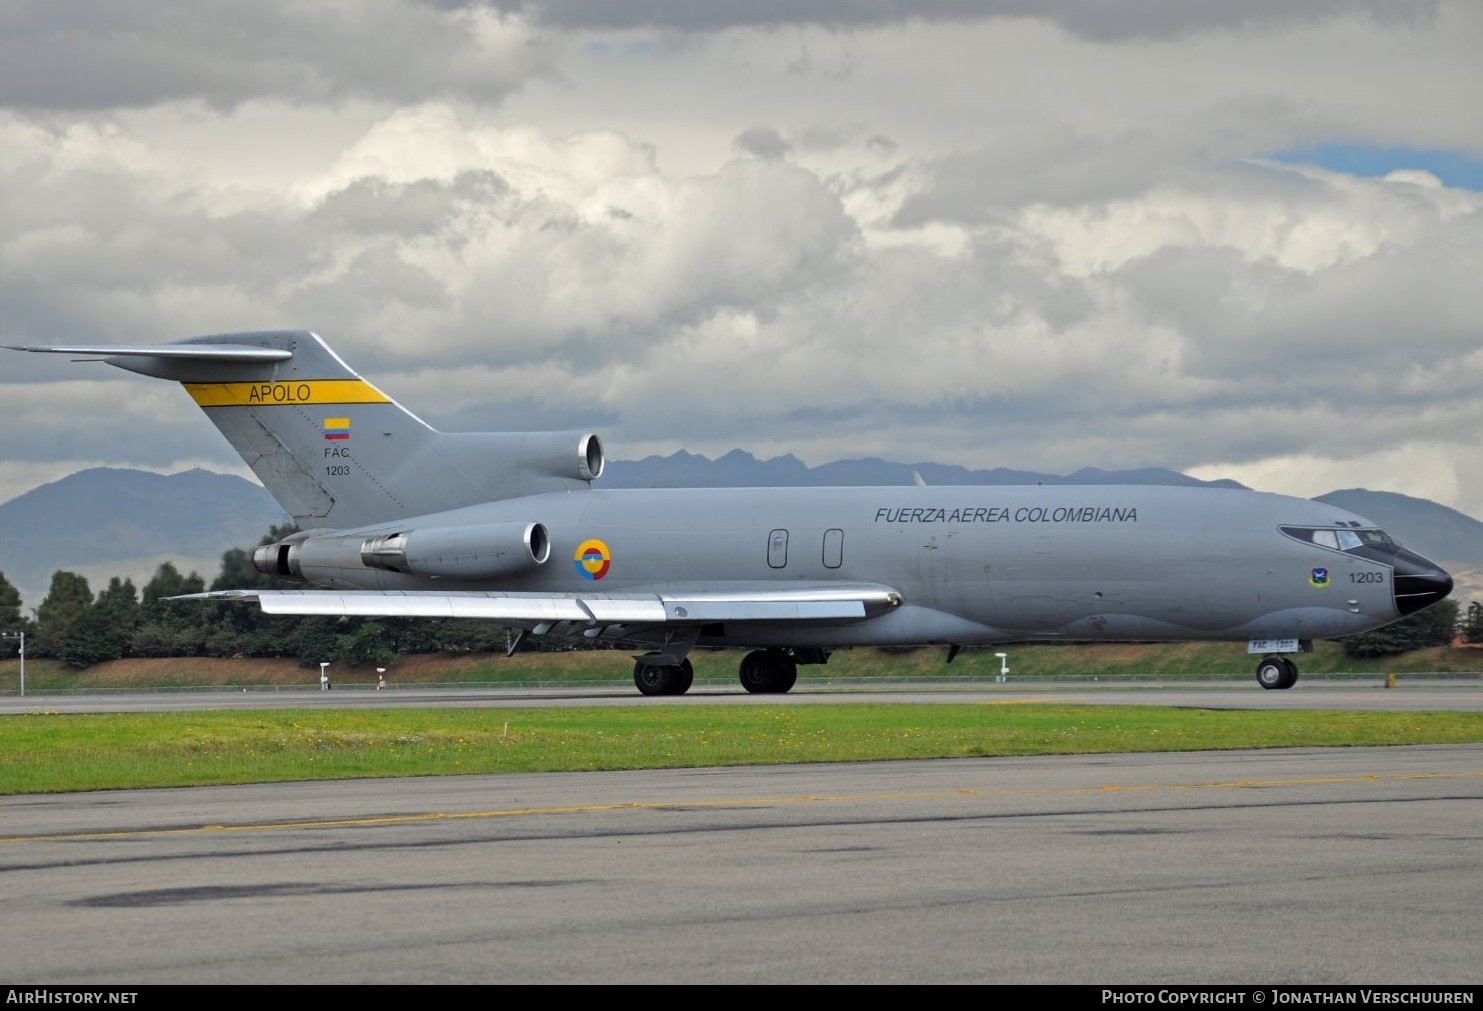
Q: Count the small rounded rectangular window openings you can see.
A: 2